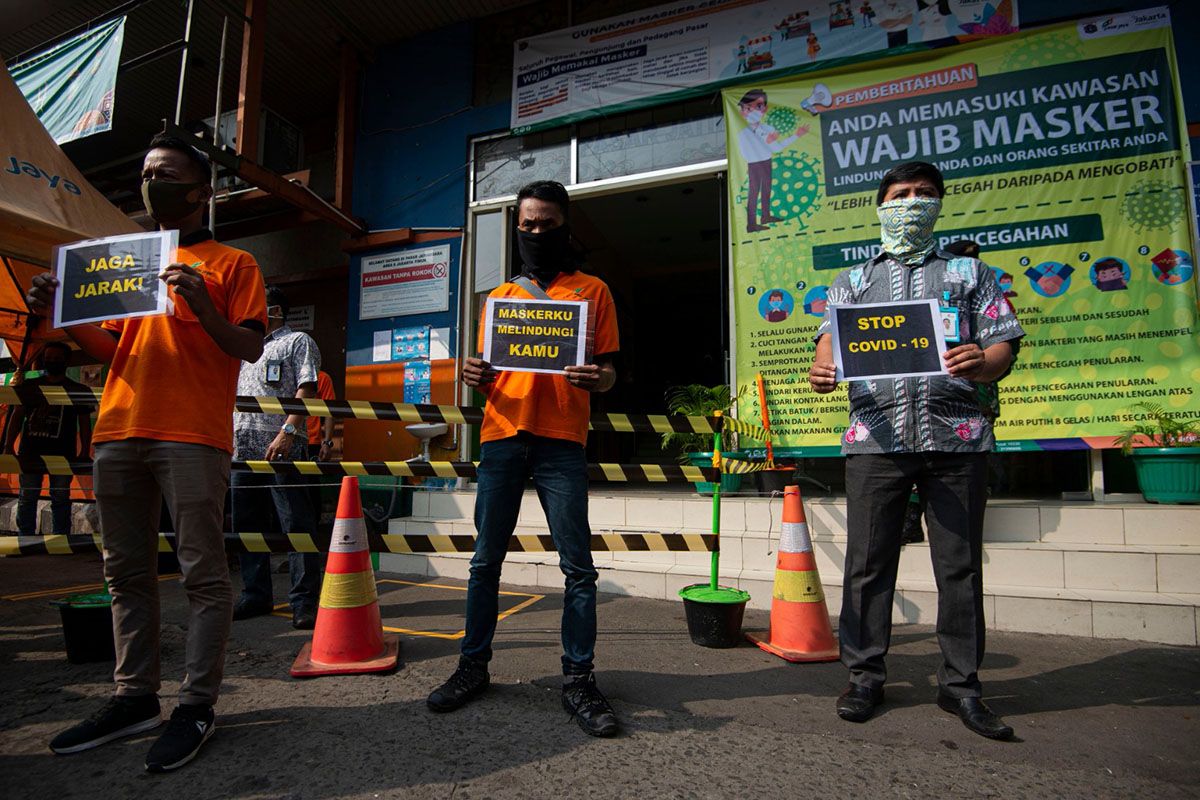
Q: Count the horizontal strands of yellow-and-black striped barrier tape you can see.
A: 3